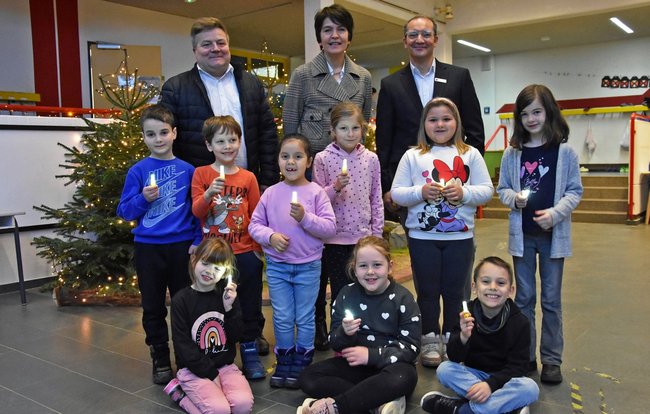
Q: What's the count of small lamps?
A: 9